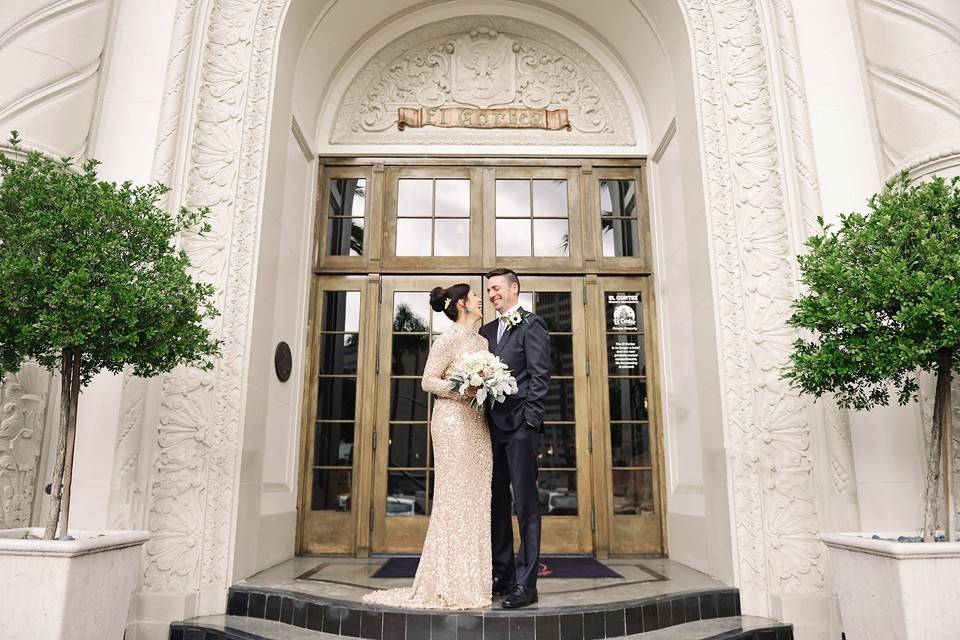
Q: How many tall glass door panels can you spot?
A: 4